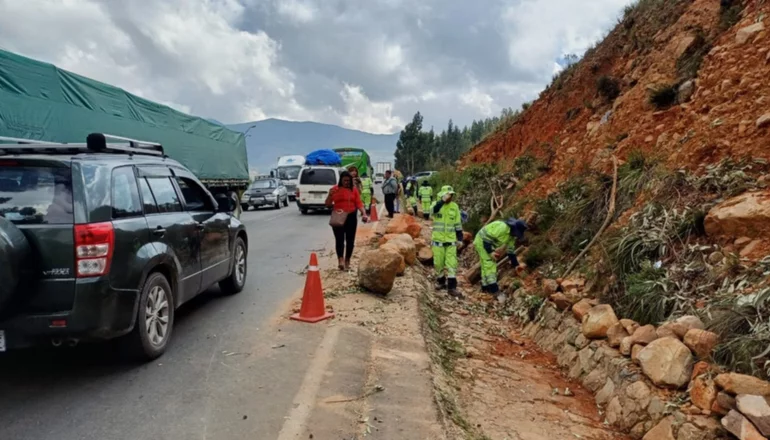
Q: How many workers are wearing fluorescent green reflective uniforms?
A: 5